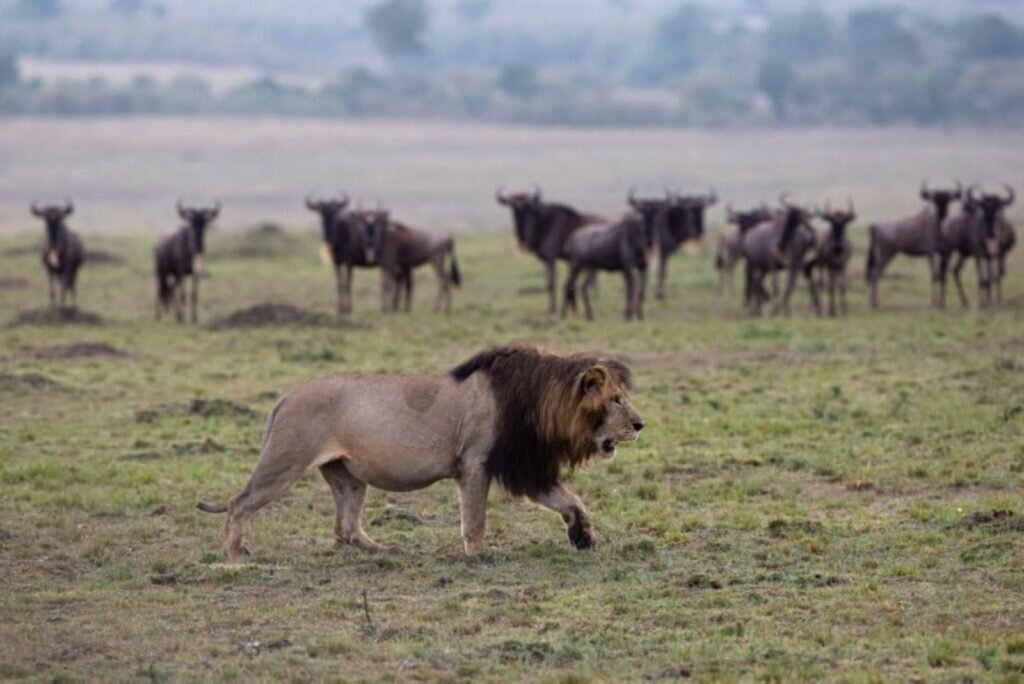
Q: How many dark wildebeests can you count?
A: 13